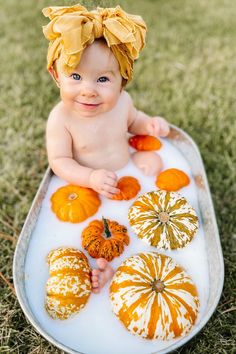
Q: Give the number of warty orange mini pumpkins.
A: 1